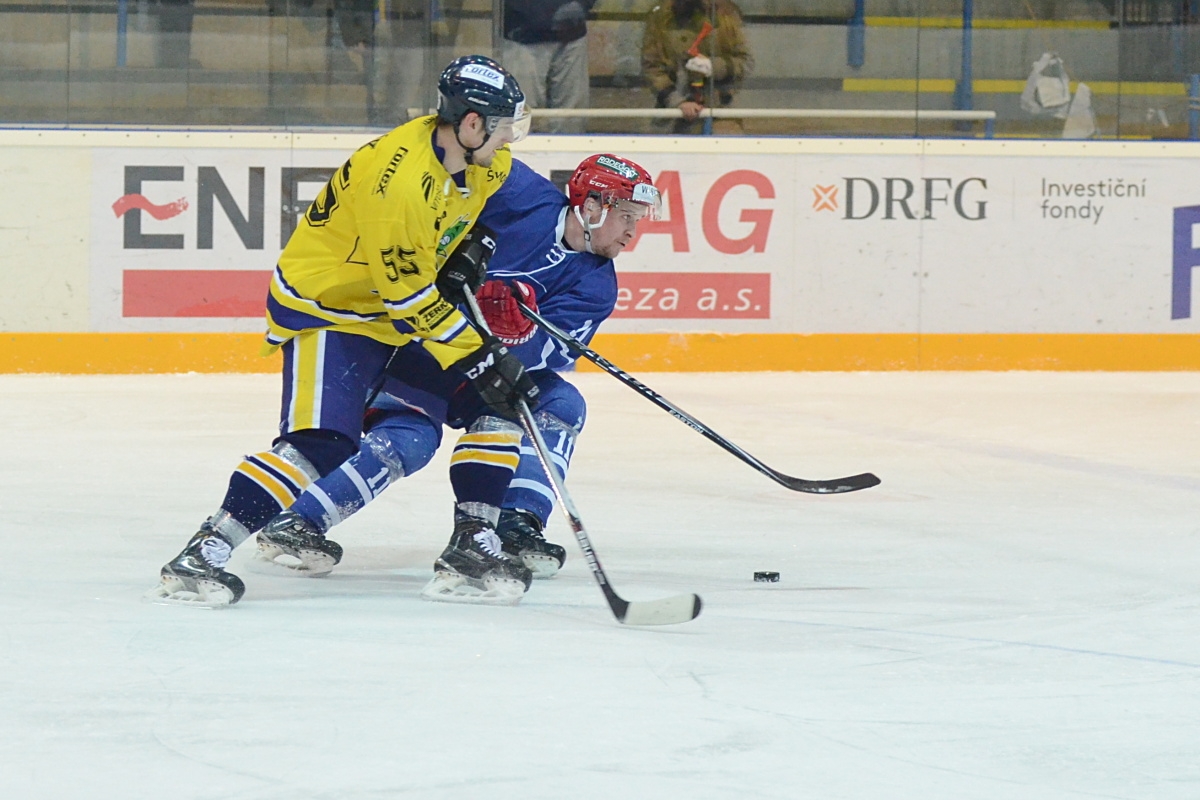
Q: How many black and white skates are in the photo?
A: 4